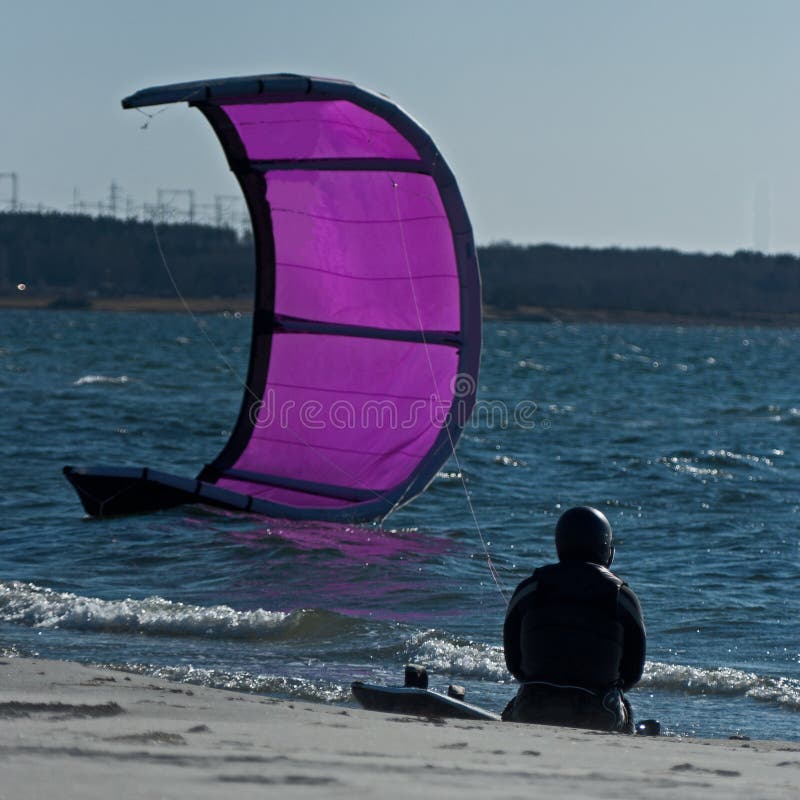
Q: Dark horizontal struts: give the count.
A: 3